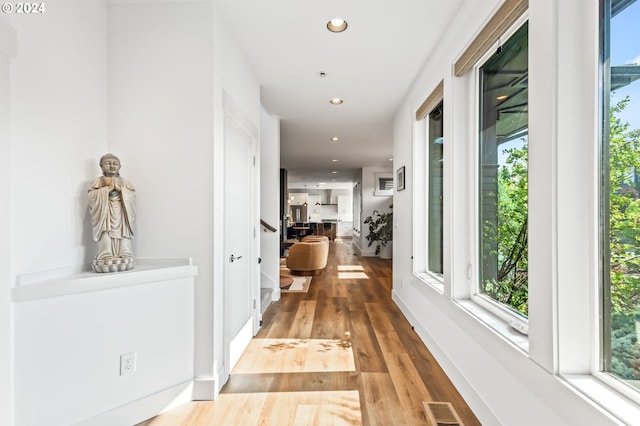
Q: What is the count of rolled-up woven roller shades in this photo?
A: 2